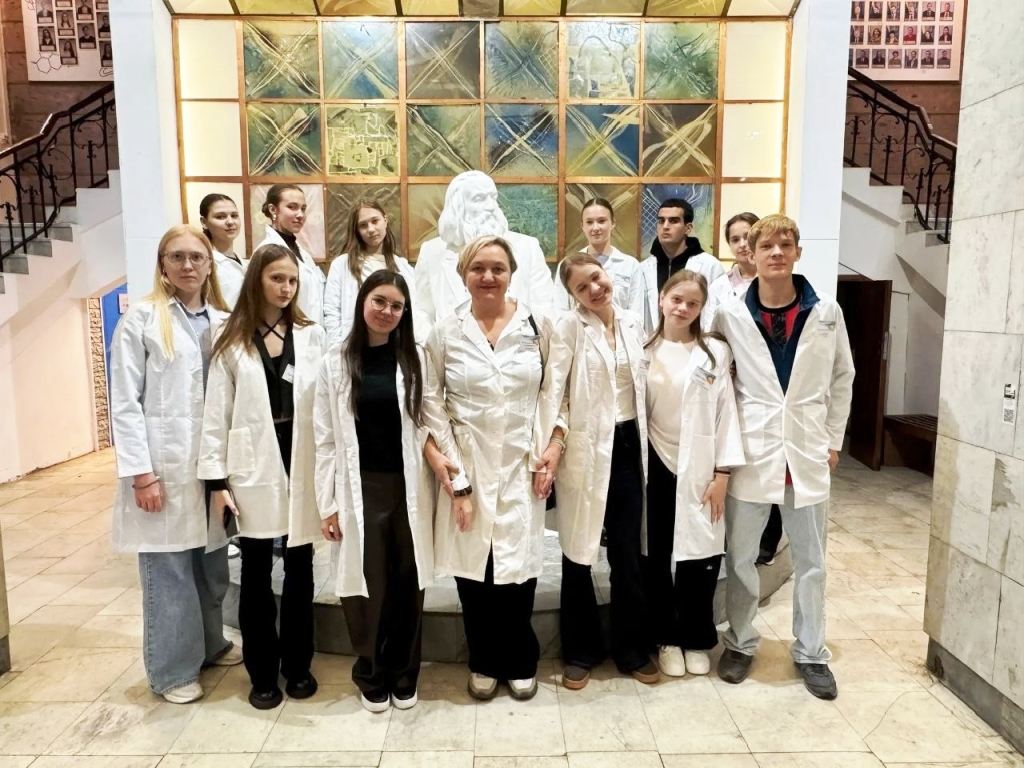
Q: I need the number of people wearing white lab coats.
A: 13